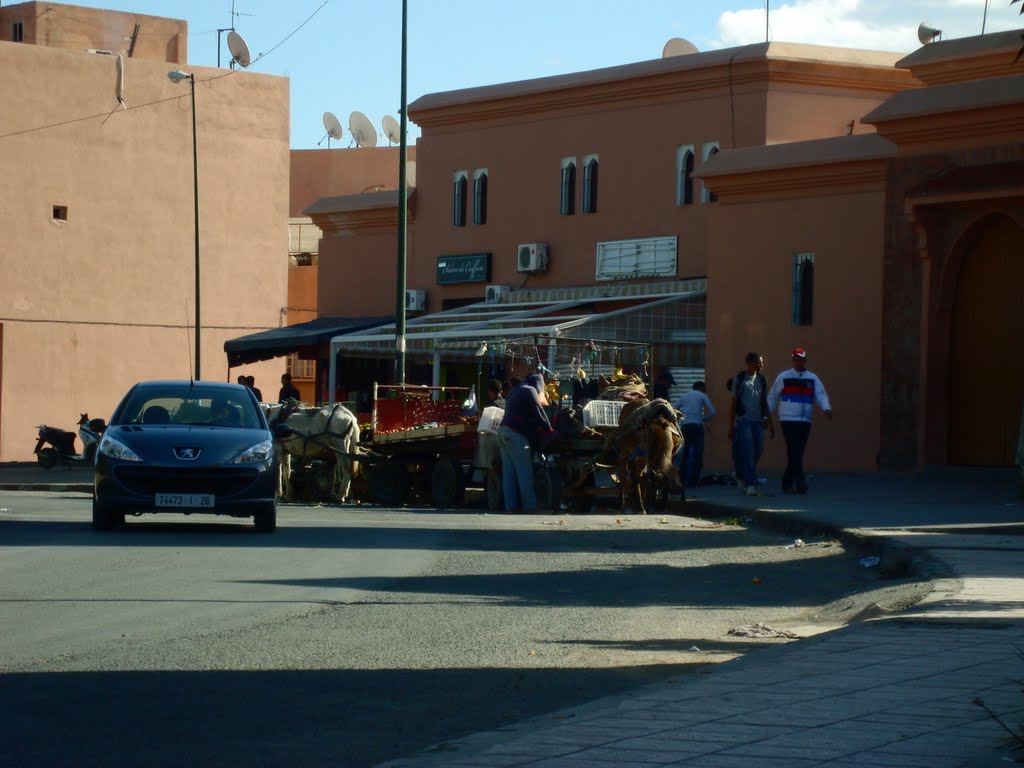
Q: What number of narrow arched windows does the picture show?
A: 7